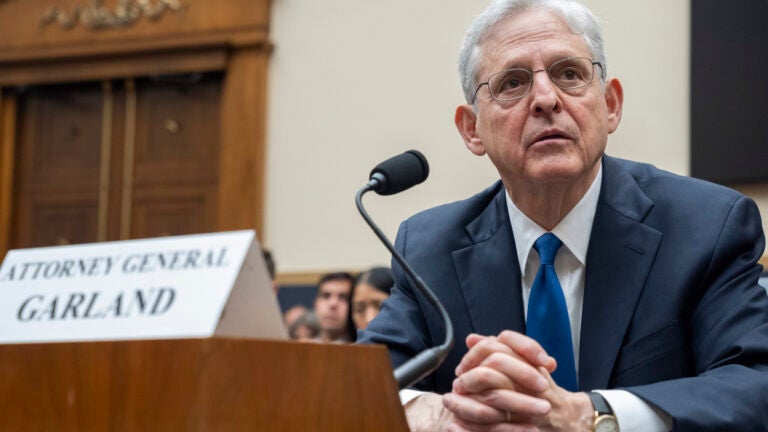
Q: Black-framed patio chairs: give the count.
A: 0